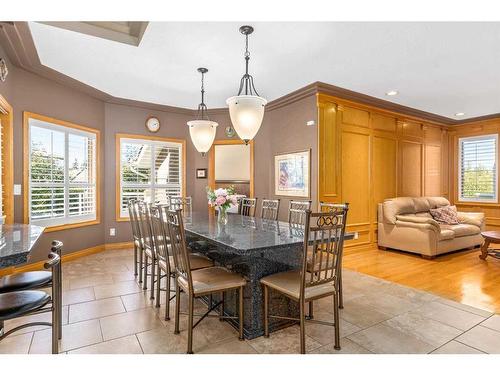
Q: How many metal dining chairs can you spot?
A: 10